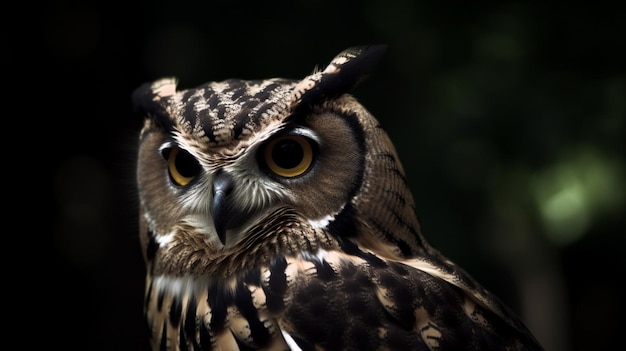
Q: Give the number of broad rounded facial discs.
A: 2